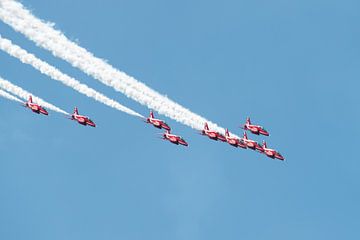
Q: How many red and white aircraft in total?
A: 9